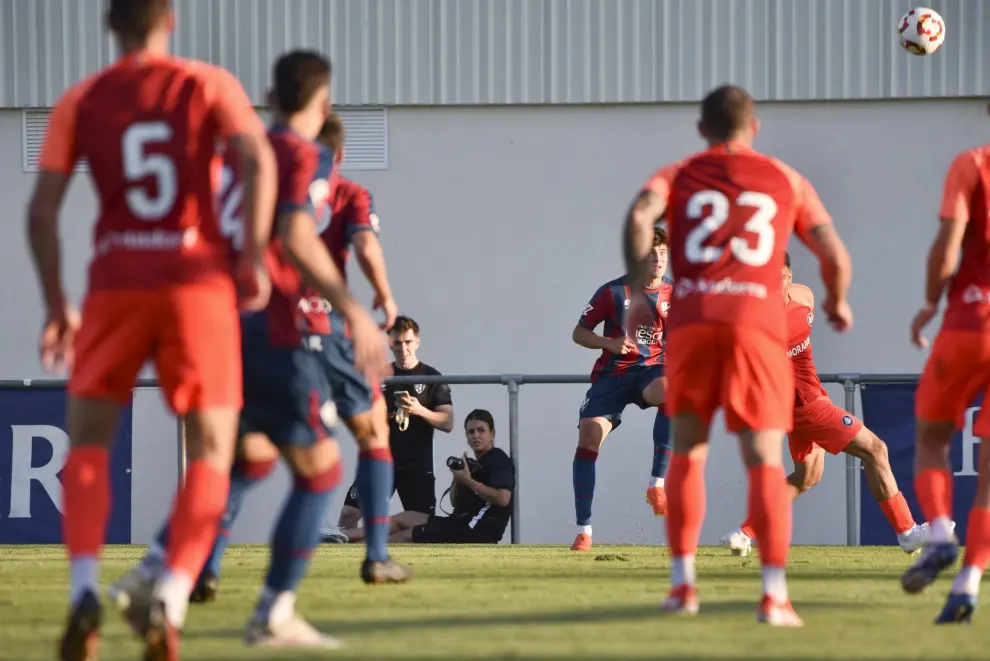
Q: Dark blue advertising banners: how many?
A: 2